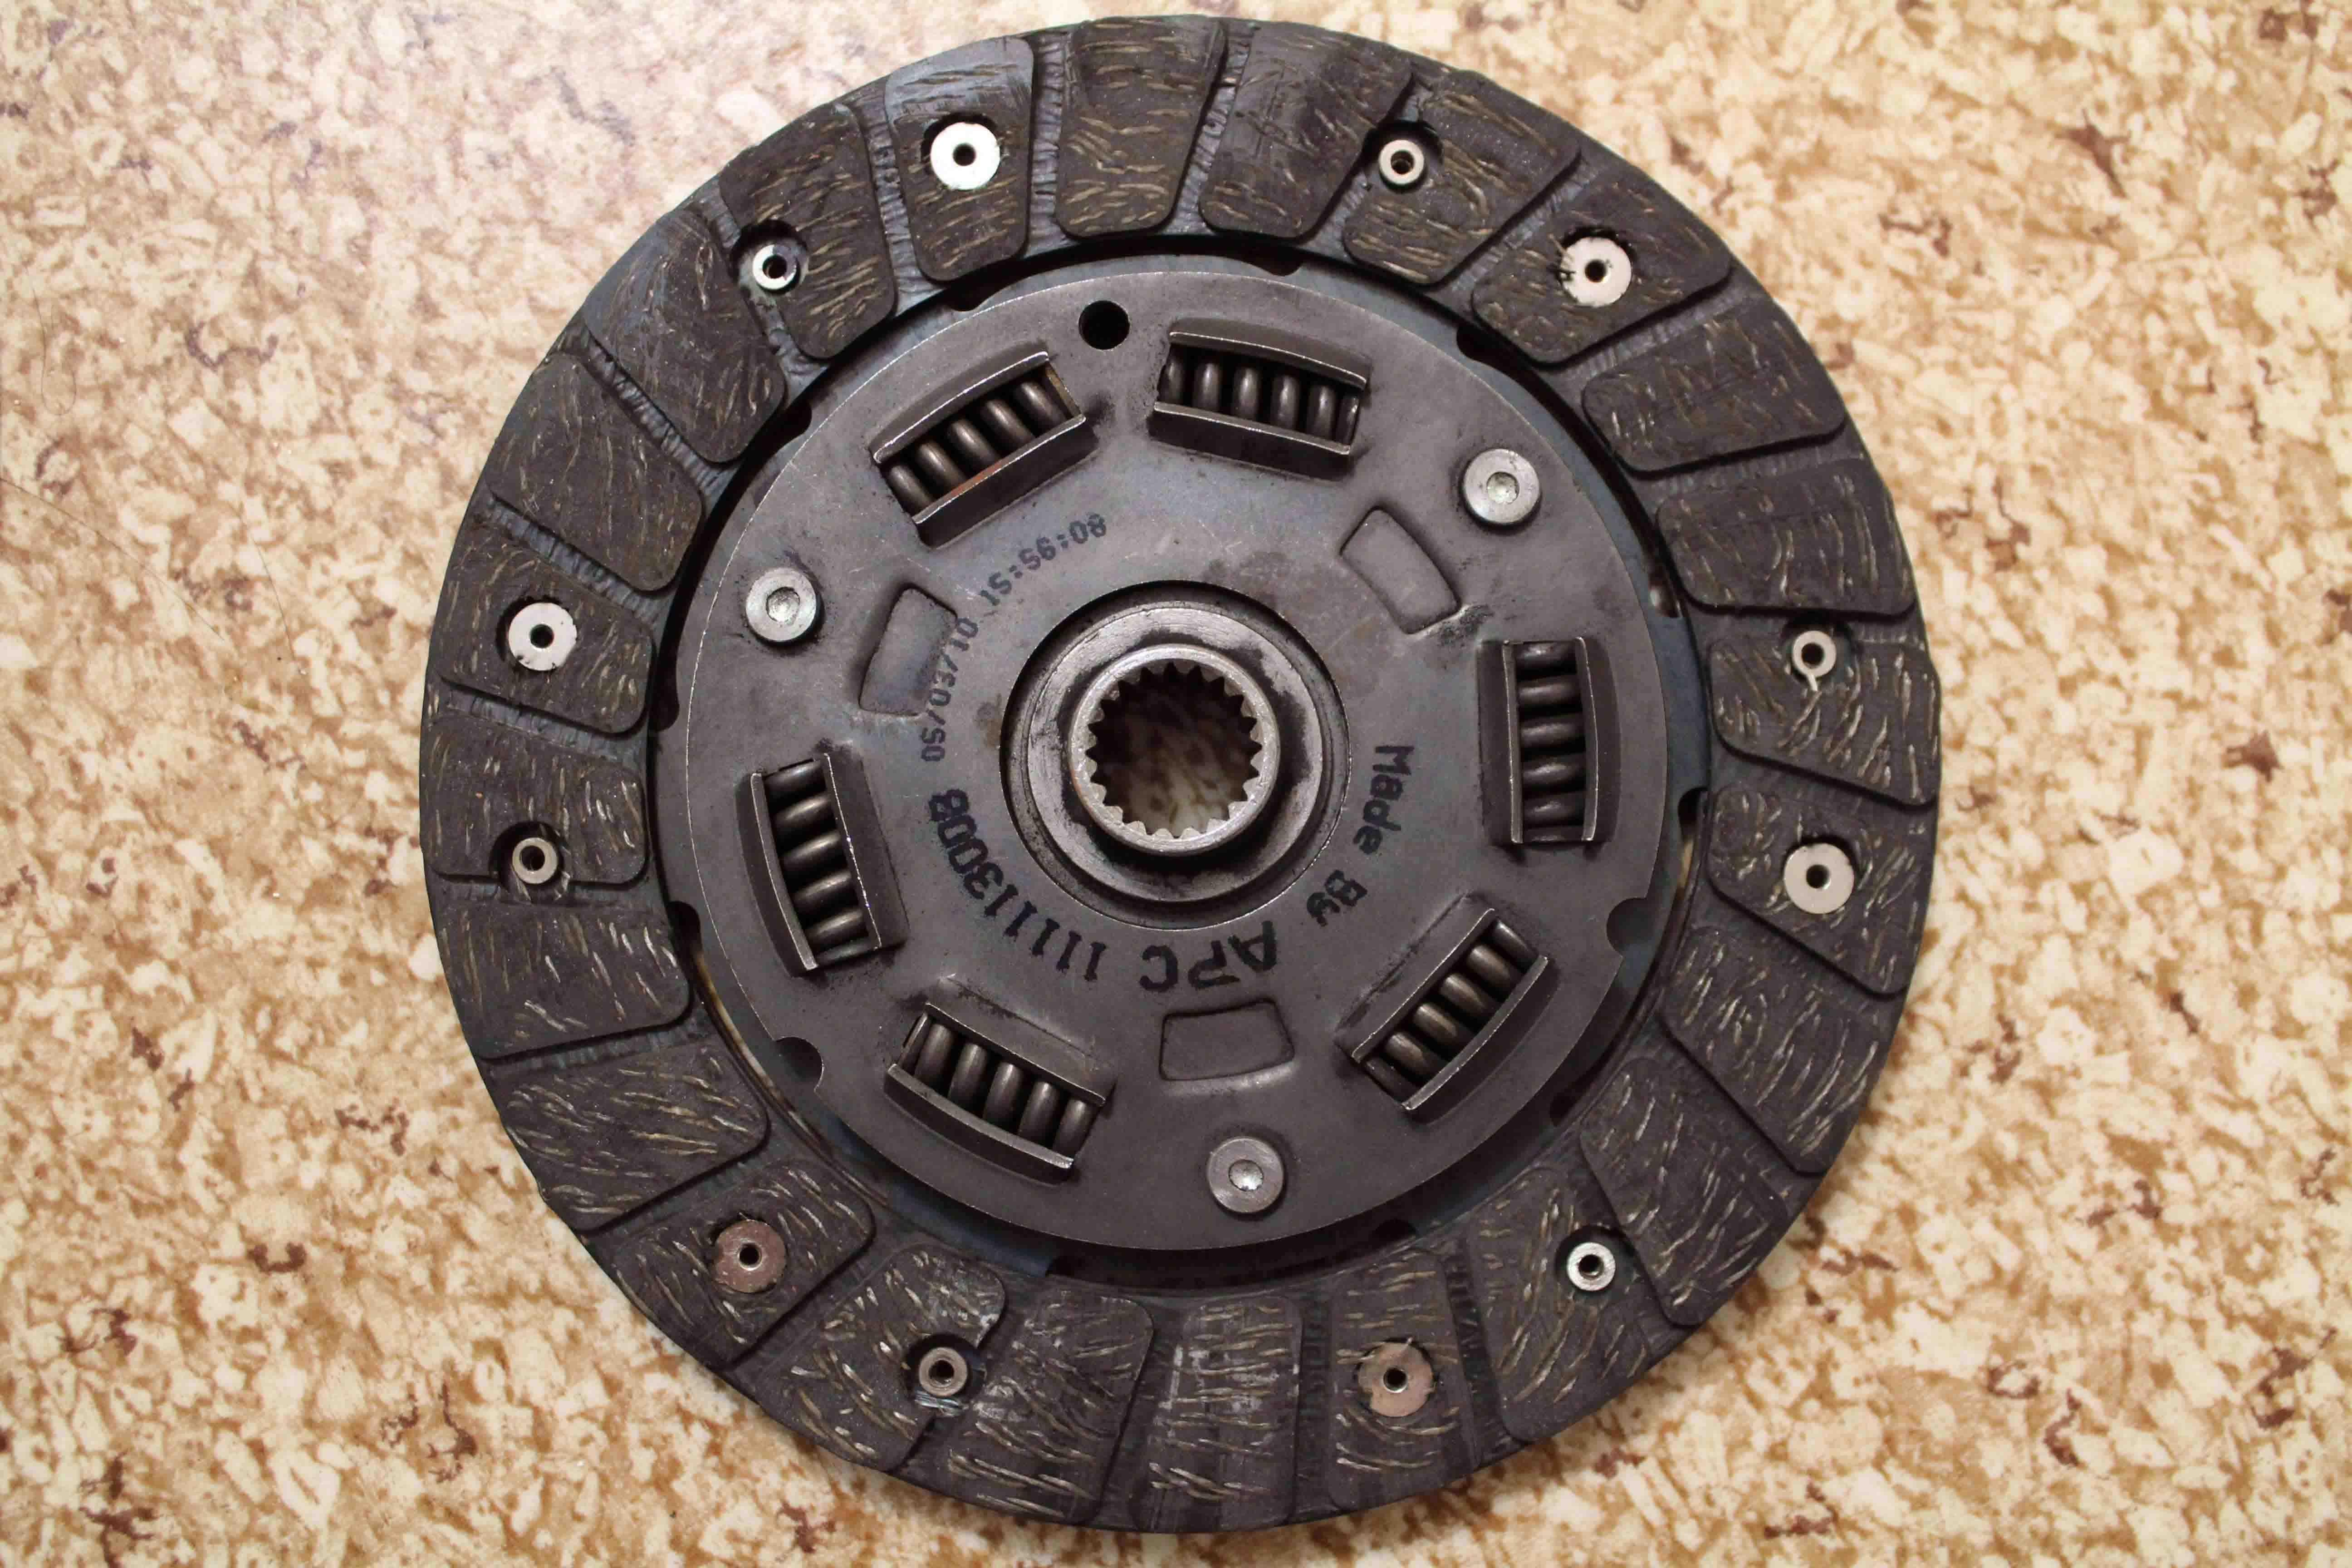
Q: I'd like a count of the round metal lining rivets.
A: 12